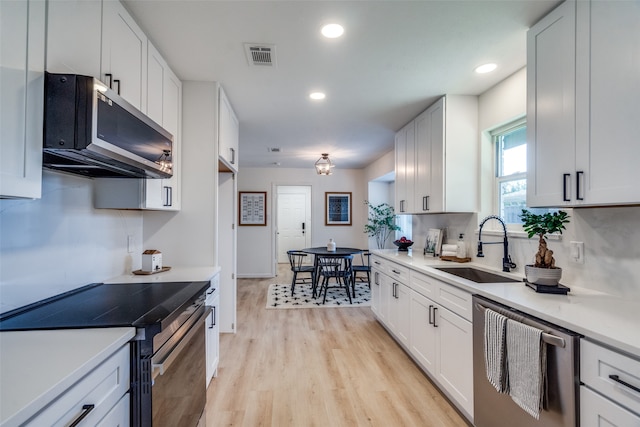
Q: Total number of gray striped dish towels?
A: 2